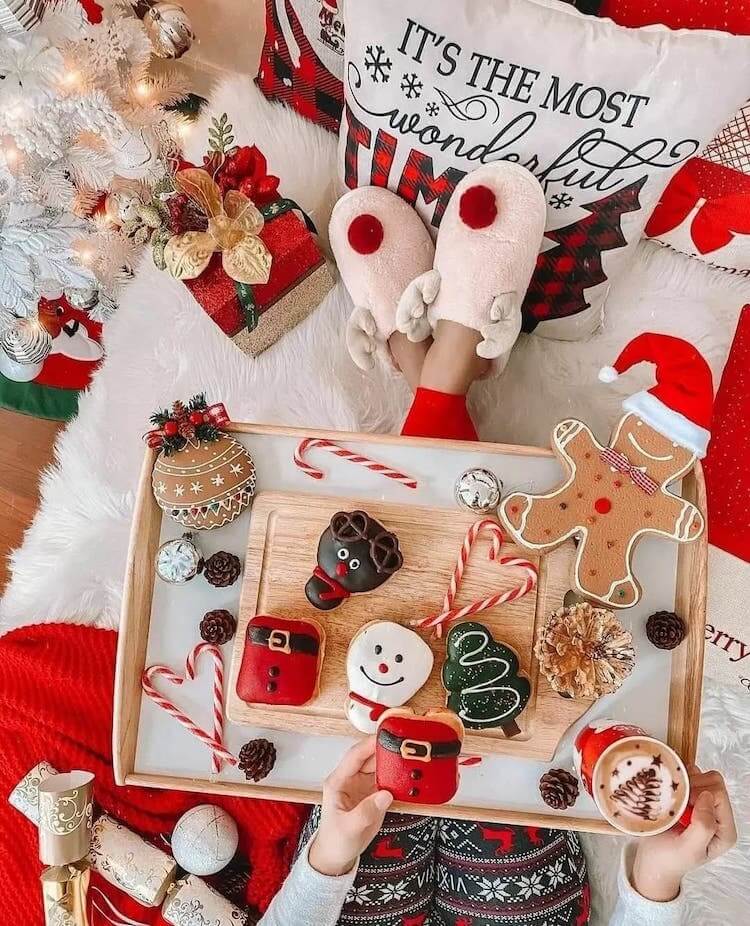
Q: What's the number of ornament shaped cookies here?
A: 1